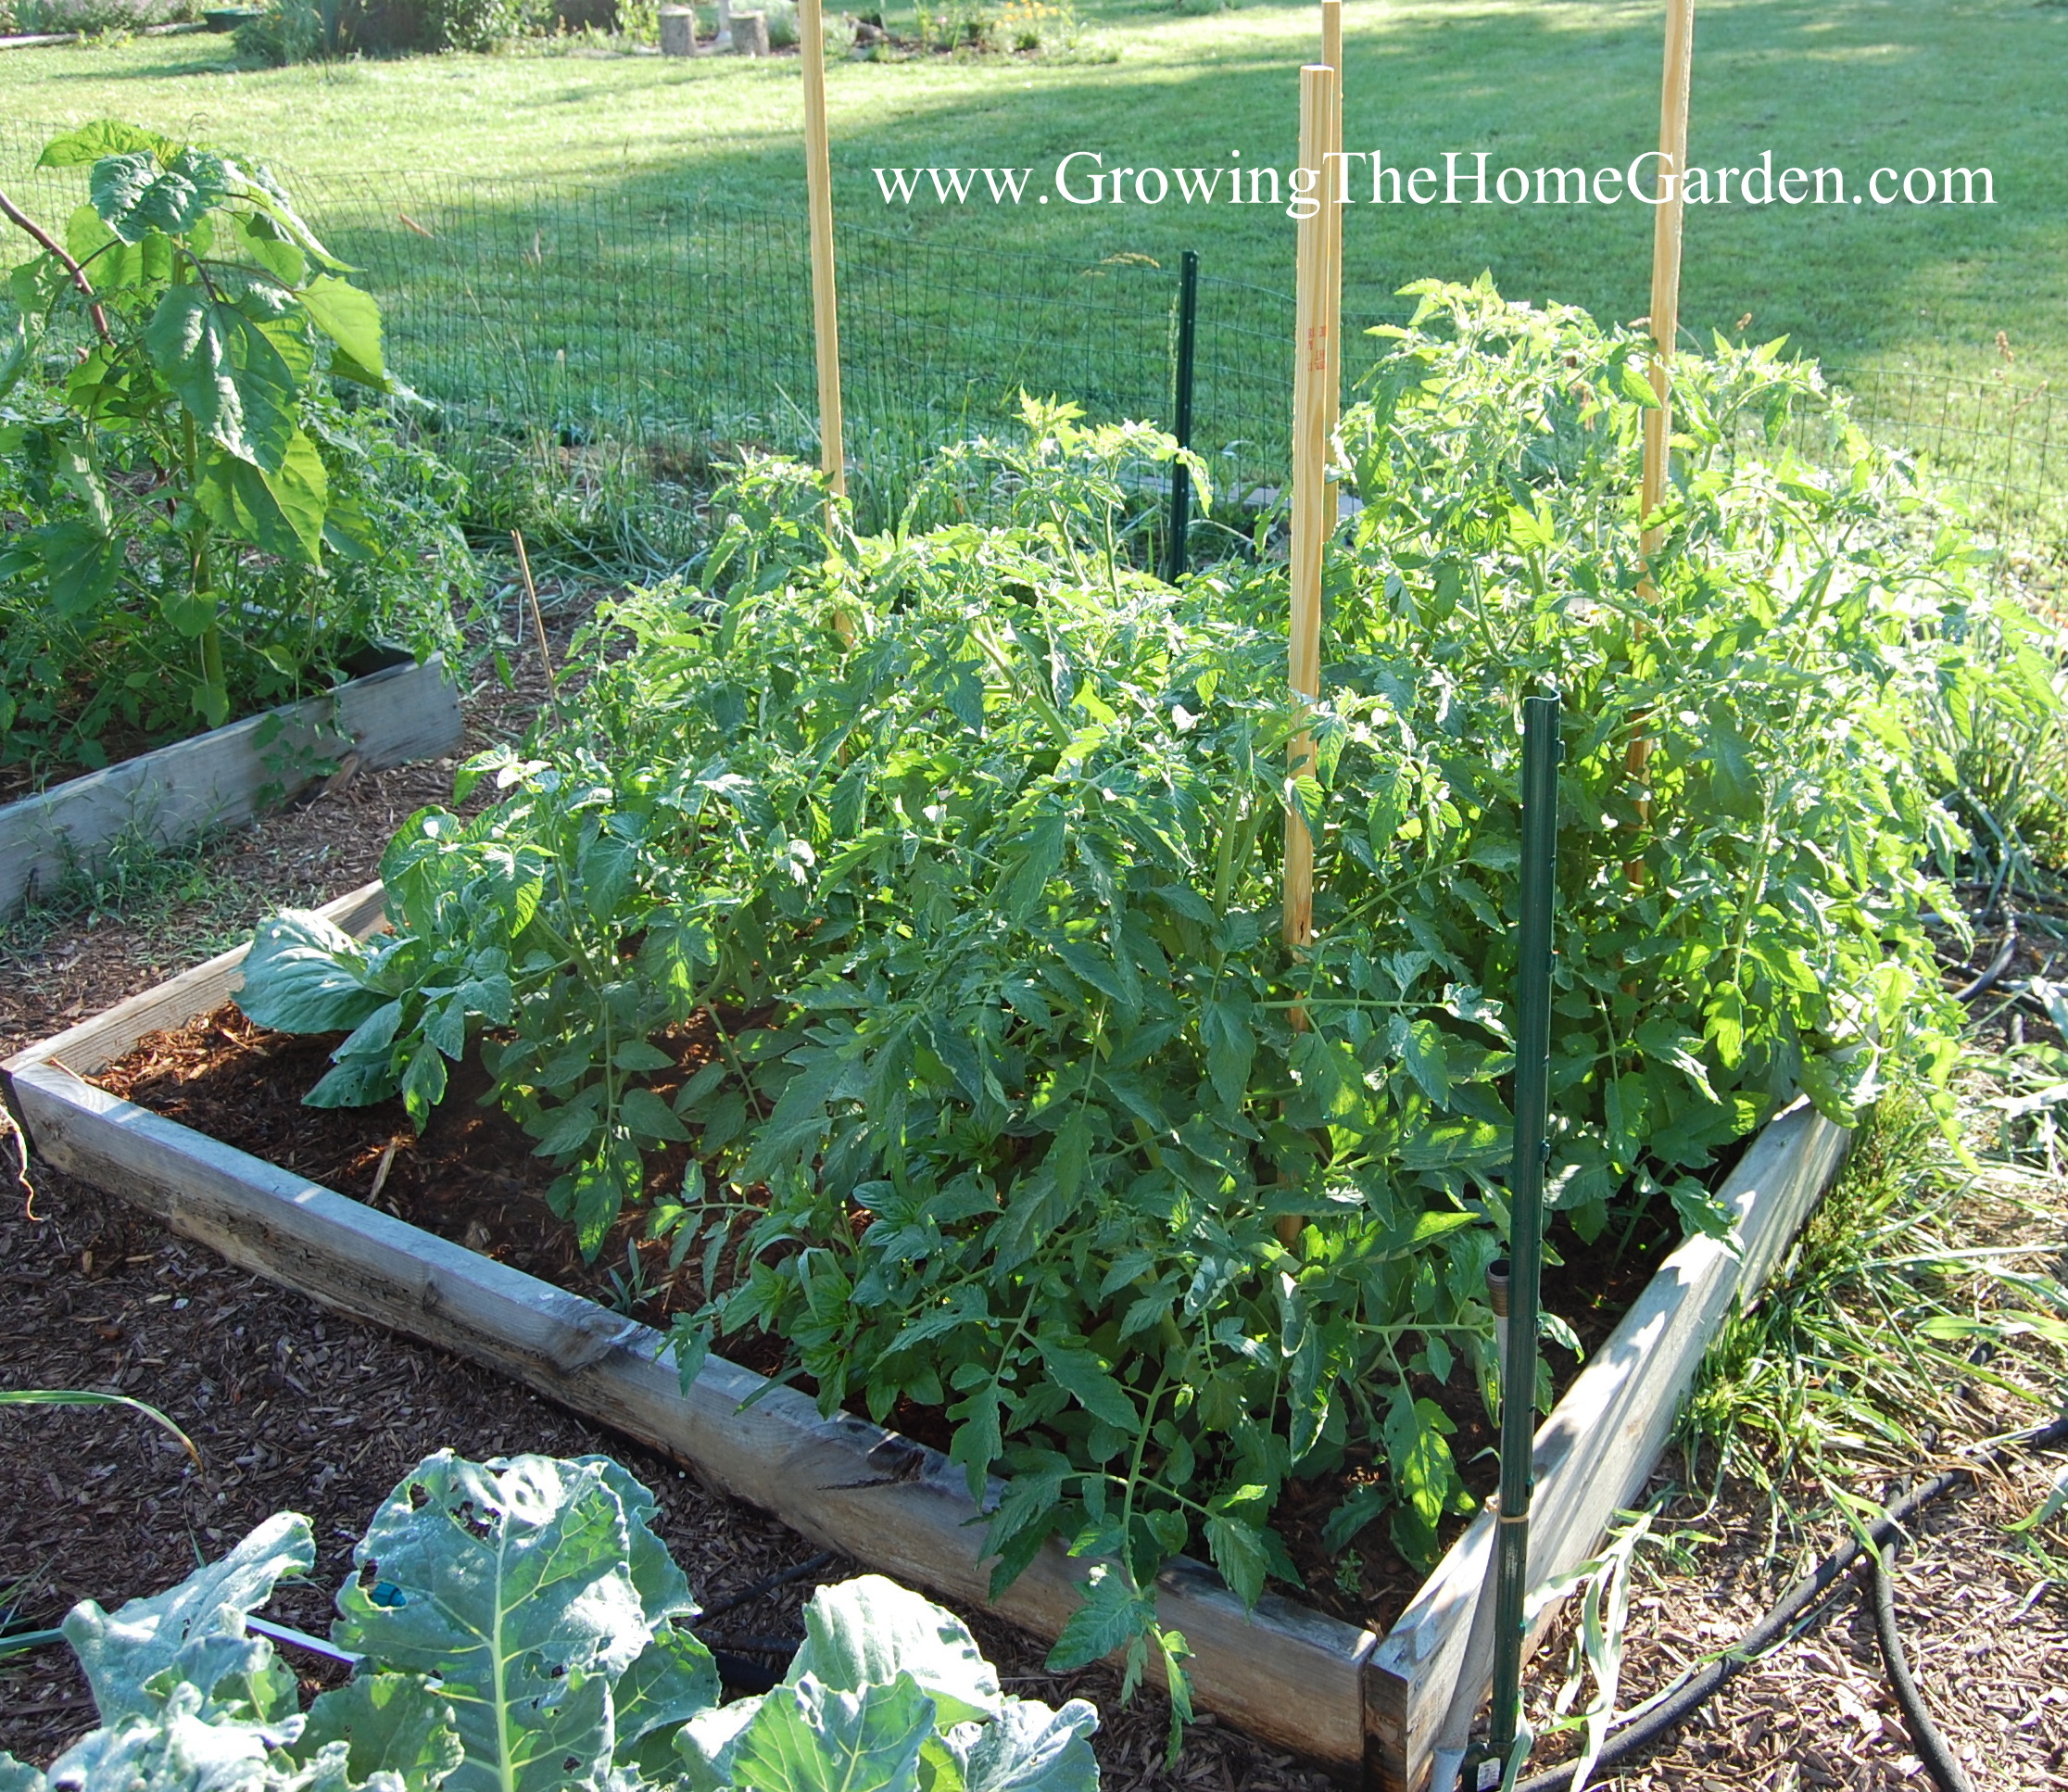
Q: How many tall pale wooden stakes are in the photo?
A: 4